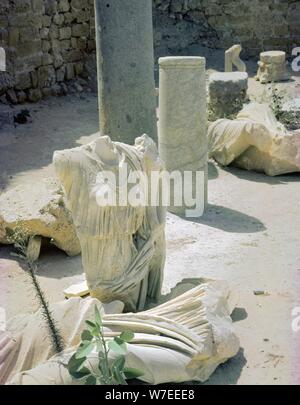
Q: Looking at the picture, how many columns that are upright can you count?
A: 2